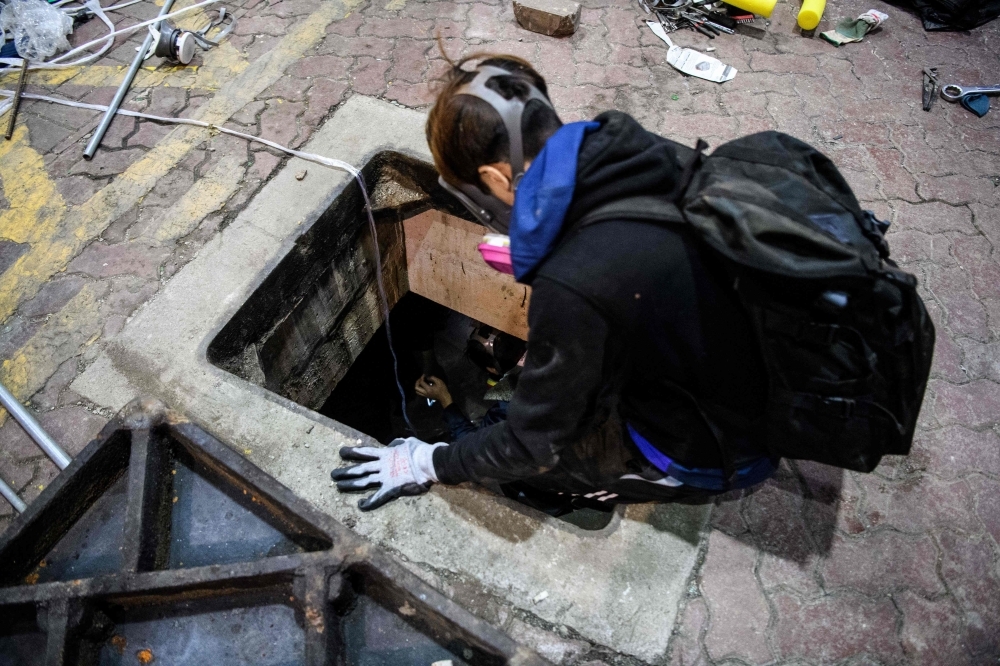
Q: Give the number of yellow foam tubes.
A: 2